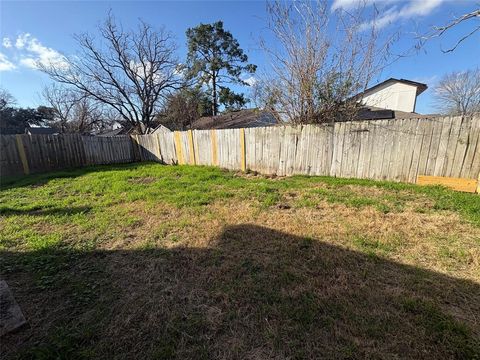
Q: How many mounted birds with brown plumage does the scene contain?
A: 0